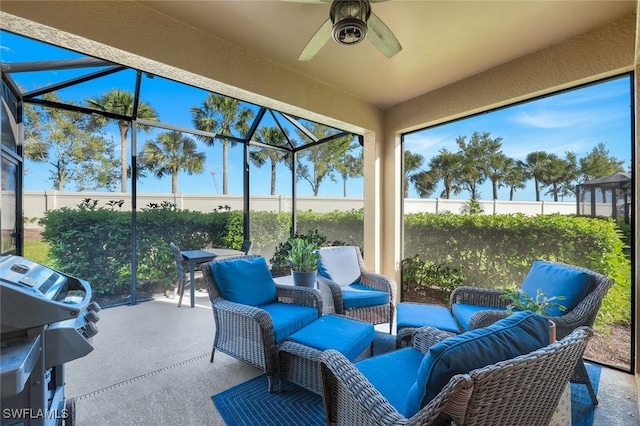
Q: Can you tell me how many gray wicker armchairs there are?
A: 4